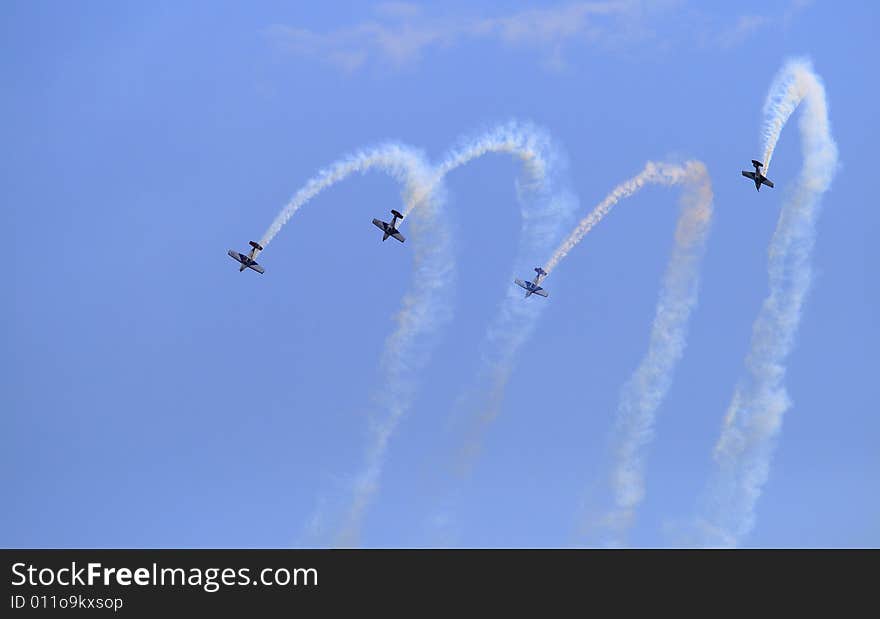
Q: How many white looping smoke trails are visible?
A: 4